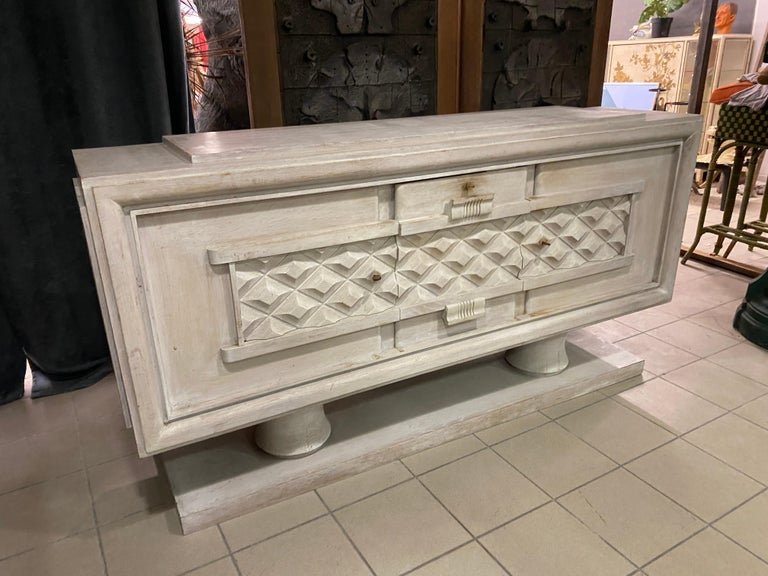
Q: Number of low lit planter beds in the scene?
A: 0